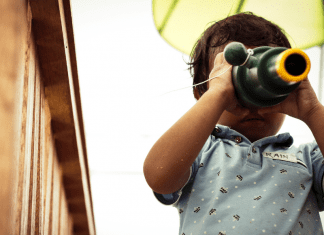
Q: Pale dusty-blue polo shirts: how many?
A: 1